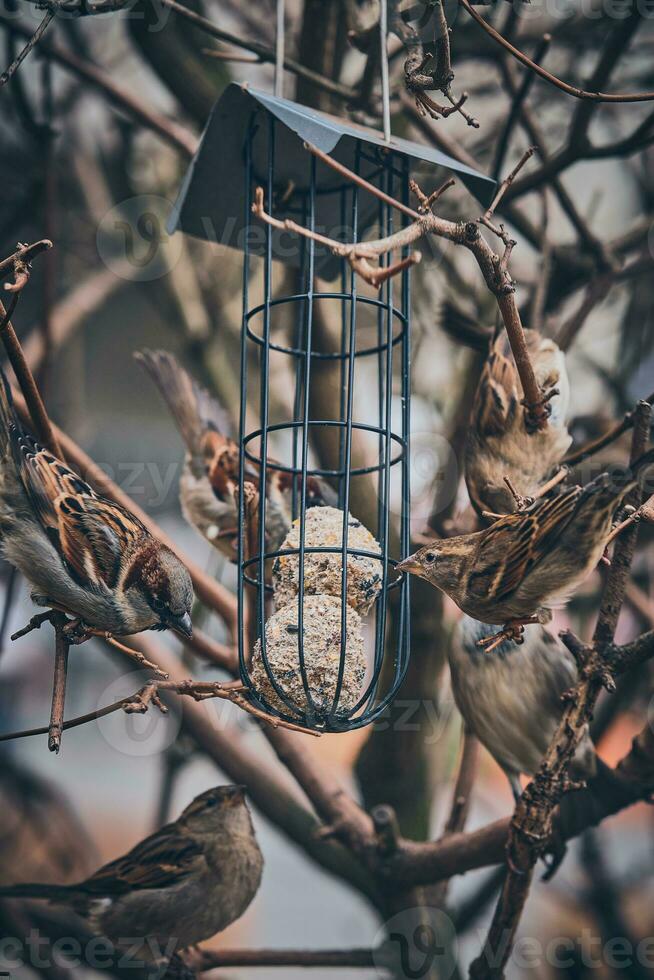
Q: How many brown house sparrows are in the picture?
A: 6